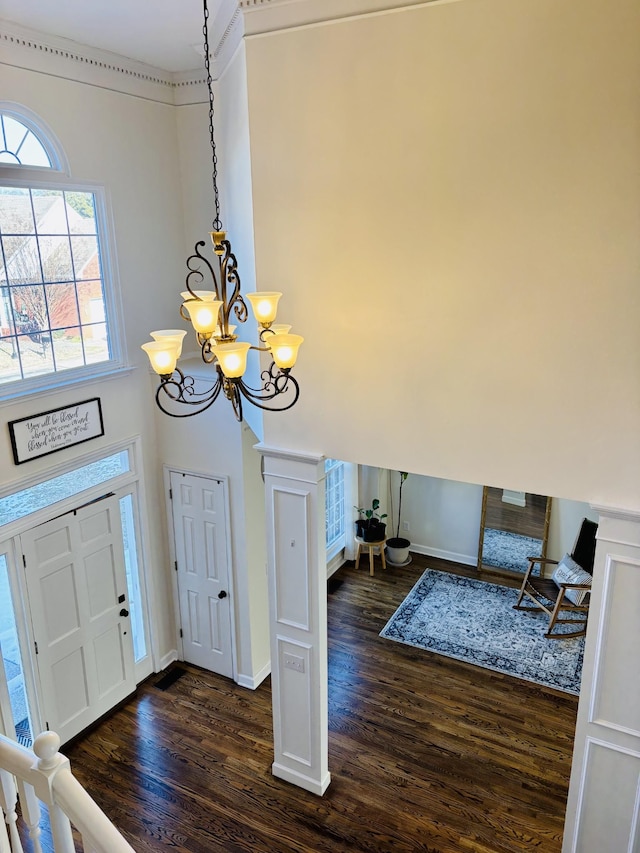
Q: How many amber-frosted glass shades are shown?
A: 9